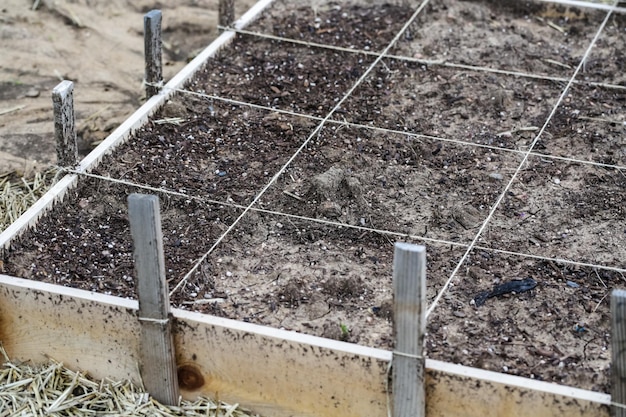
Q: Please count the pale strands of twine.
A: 5